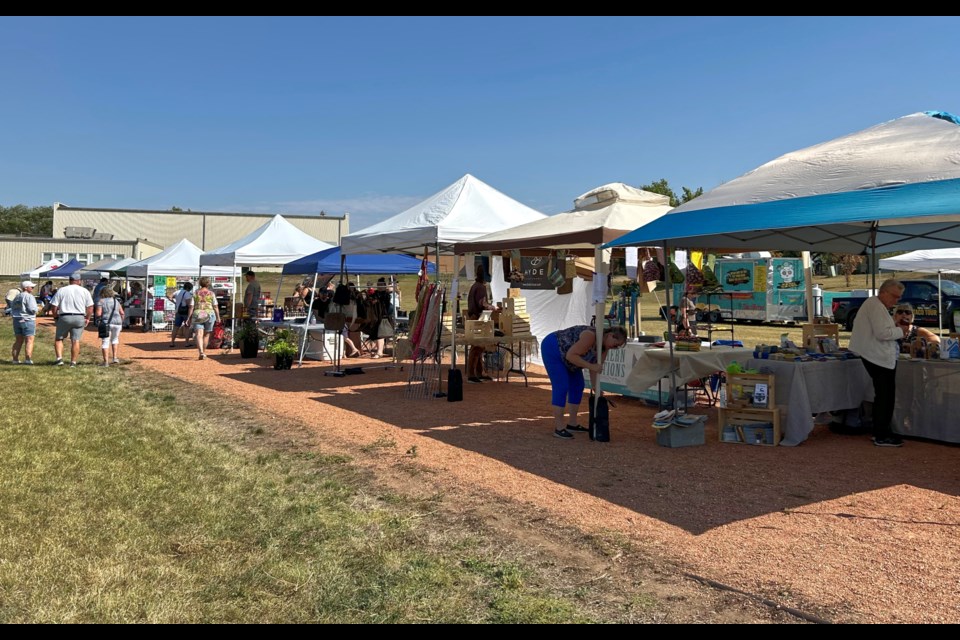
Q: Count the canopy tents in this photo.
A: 11